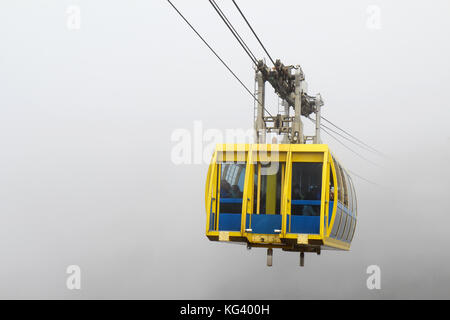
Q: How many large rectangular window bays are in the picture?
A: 3